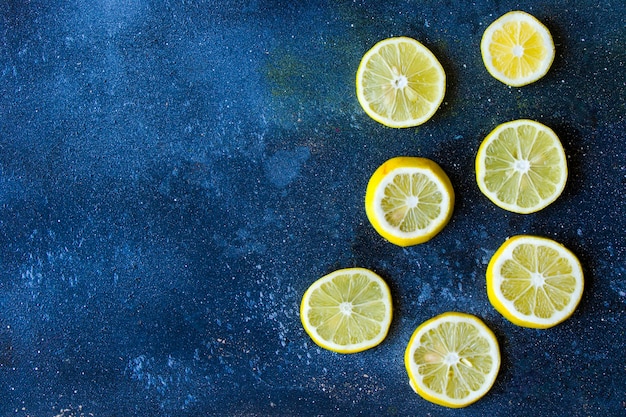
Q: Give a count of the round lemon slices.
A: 7